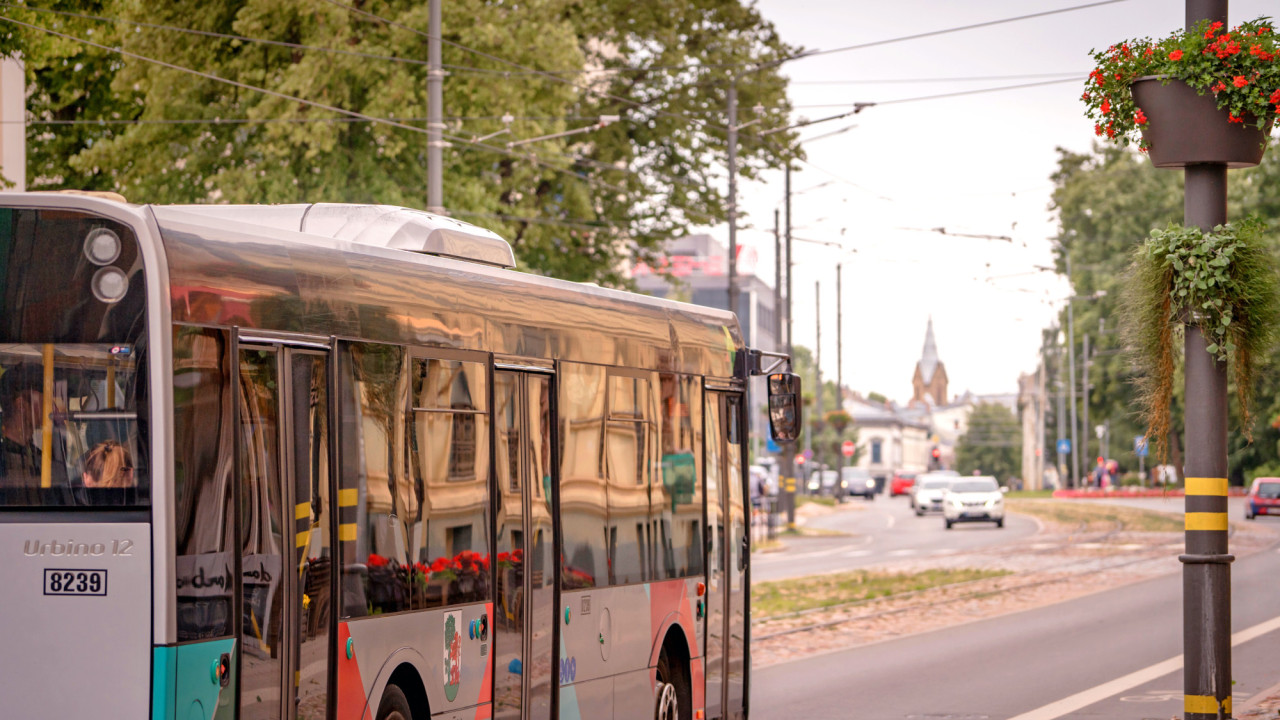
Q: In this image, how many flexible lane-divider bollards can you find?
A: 0